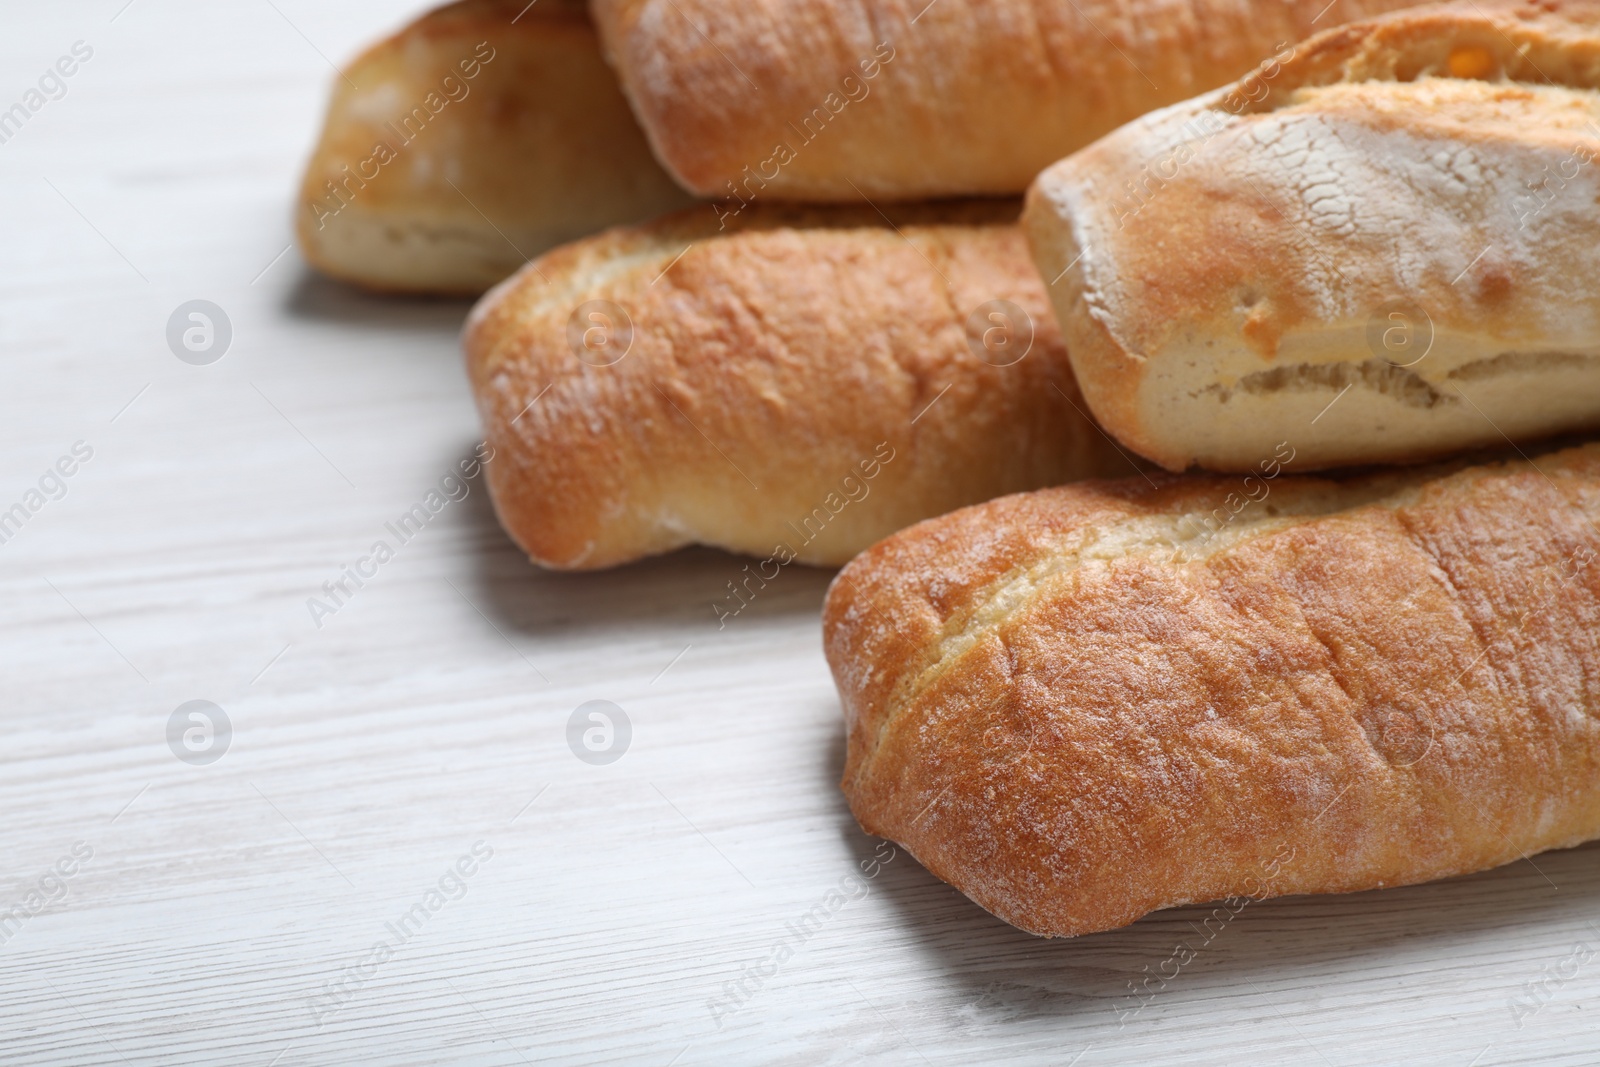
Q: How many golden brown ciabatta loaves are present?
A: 5